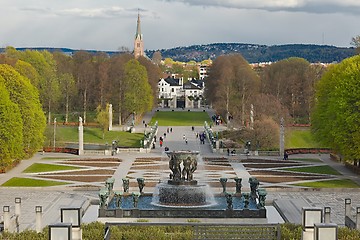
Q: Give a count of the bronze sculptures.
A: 13